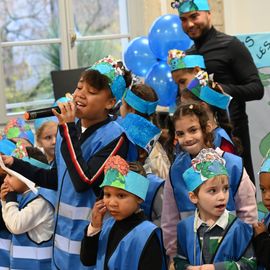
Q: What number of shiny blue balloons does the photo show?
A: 3